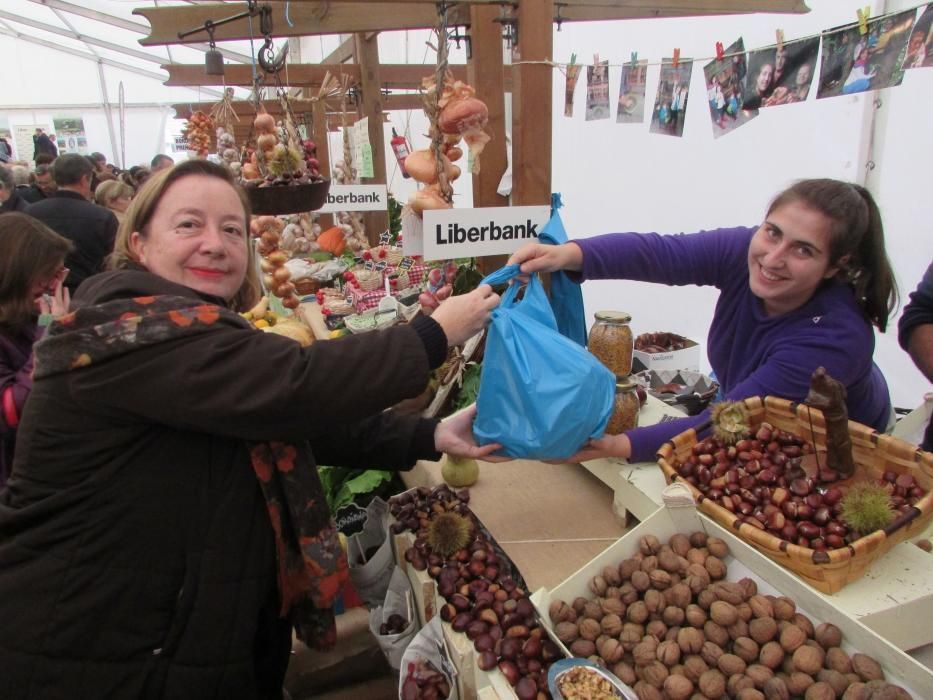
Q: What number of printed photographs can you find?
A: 8